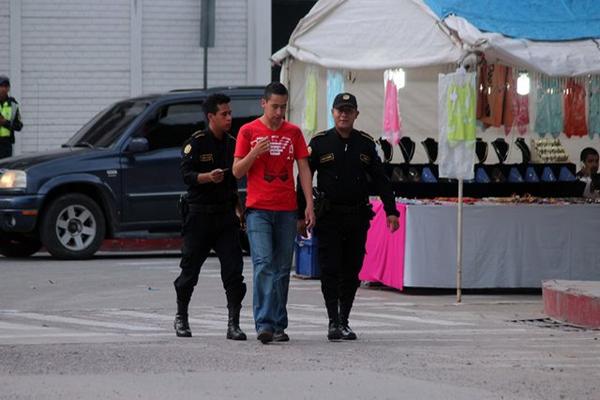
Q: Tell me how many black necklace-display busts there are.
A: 6